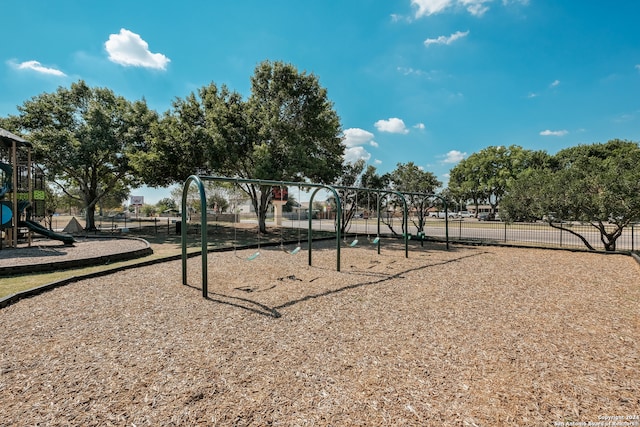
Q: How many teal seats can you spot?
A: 4